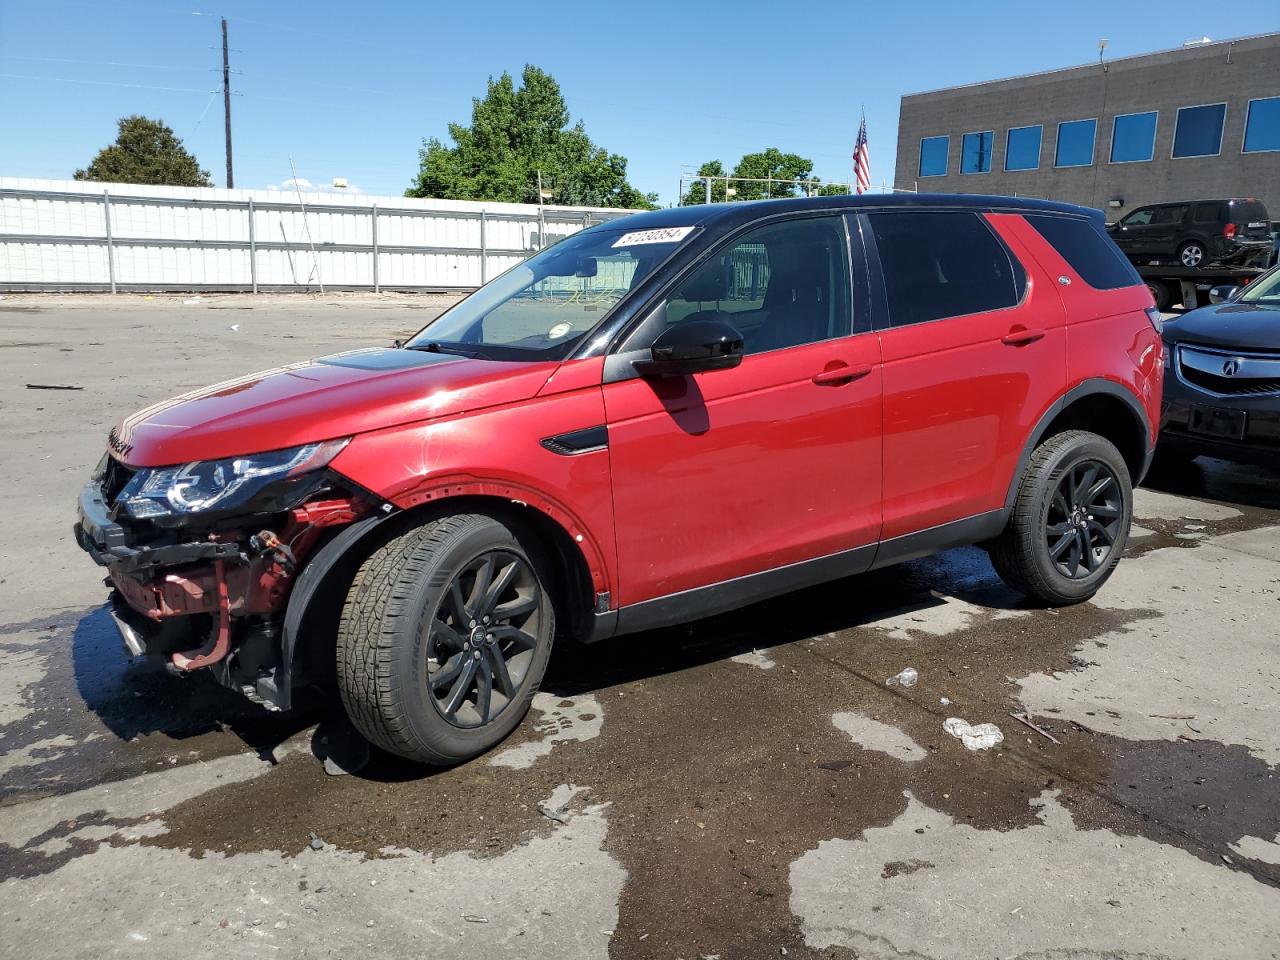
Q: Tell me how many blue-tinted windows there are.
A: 7